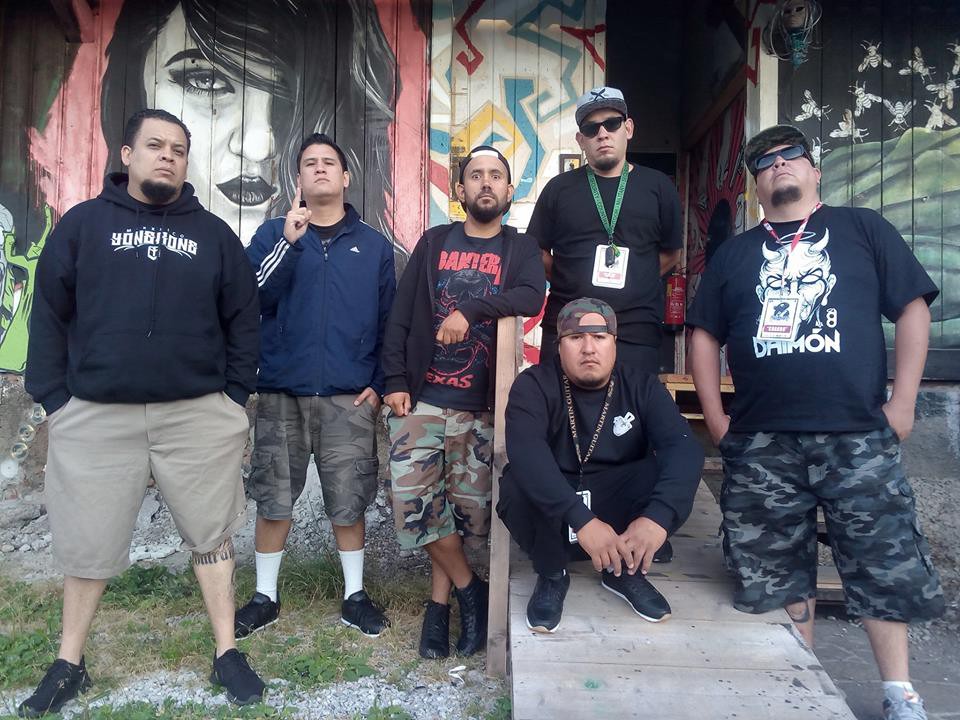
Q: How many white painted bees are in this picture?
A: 10